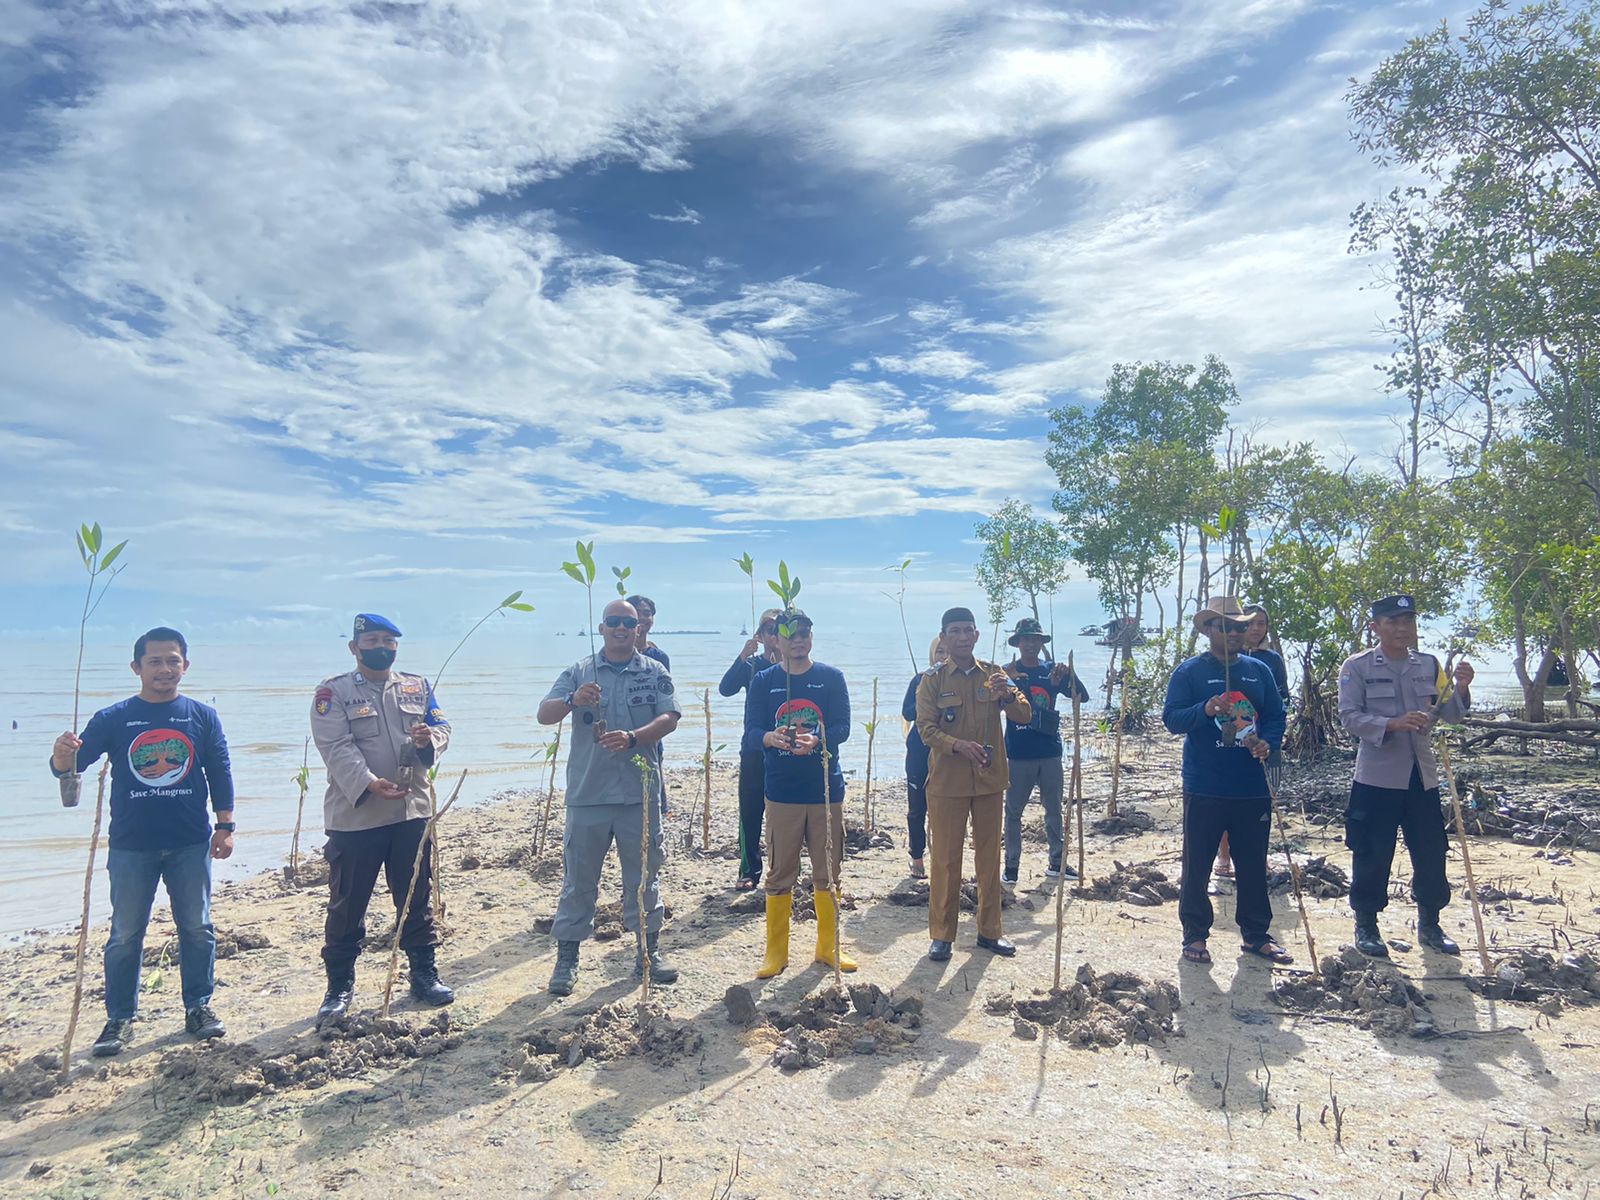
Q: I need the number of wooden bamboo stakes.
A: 14